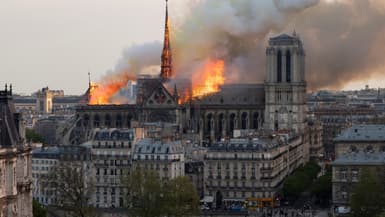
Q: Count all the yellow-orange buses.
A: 1